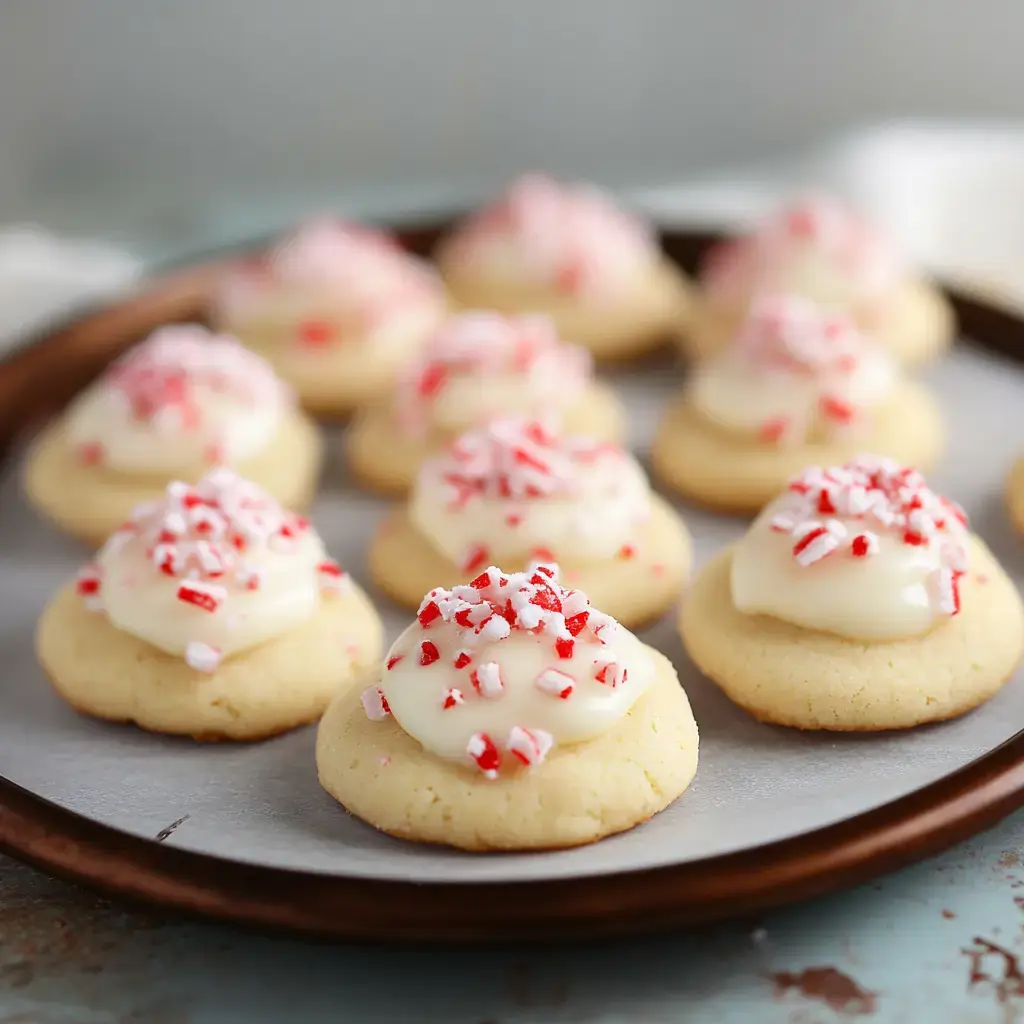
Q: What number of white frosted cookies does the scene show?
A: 10